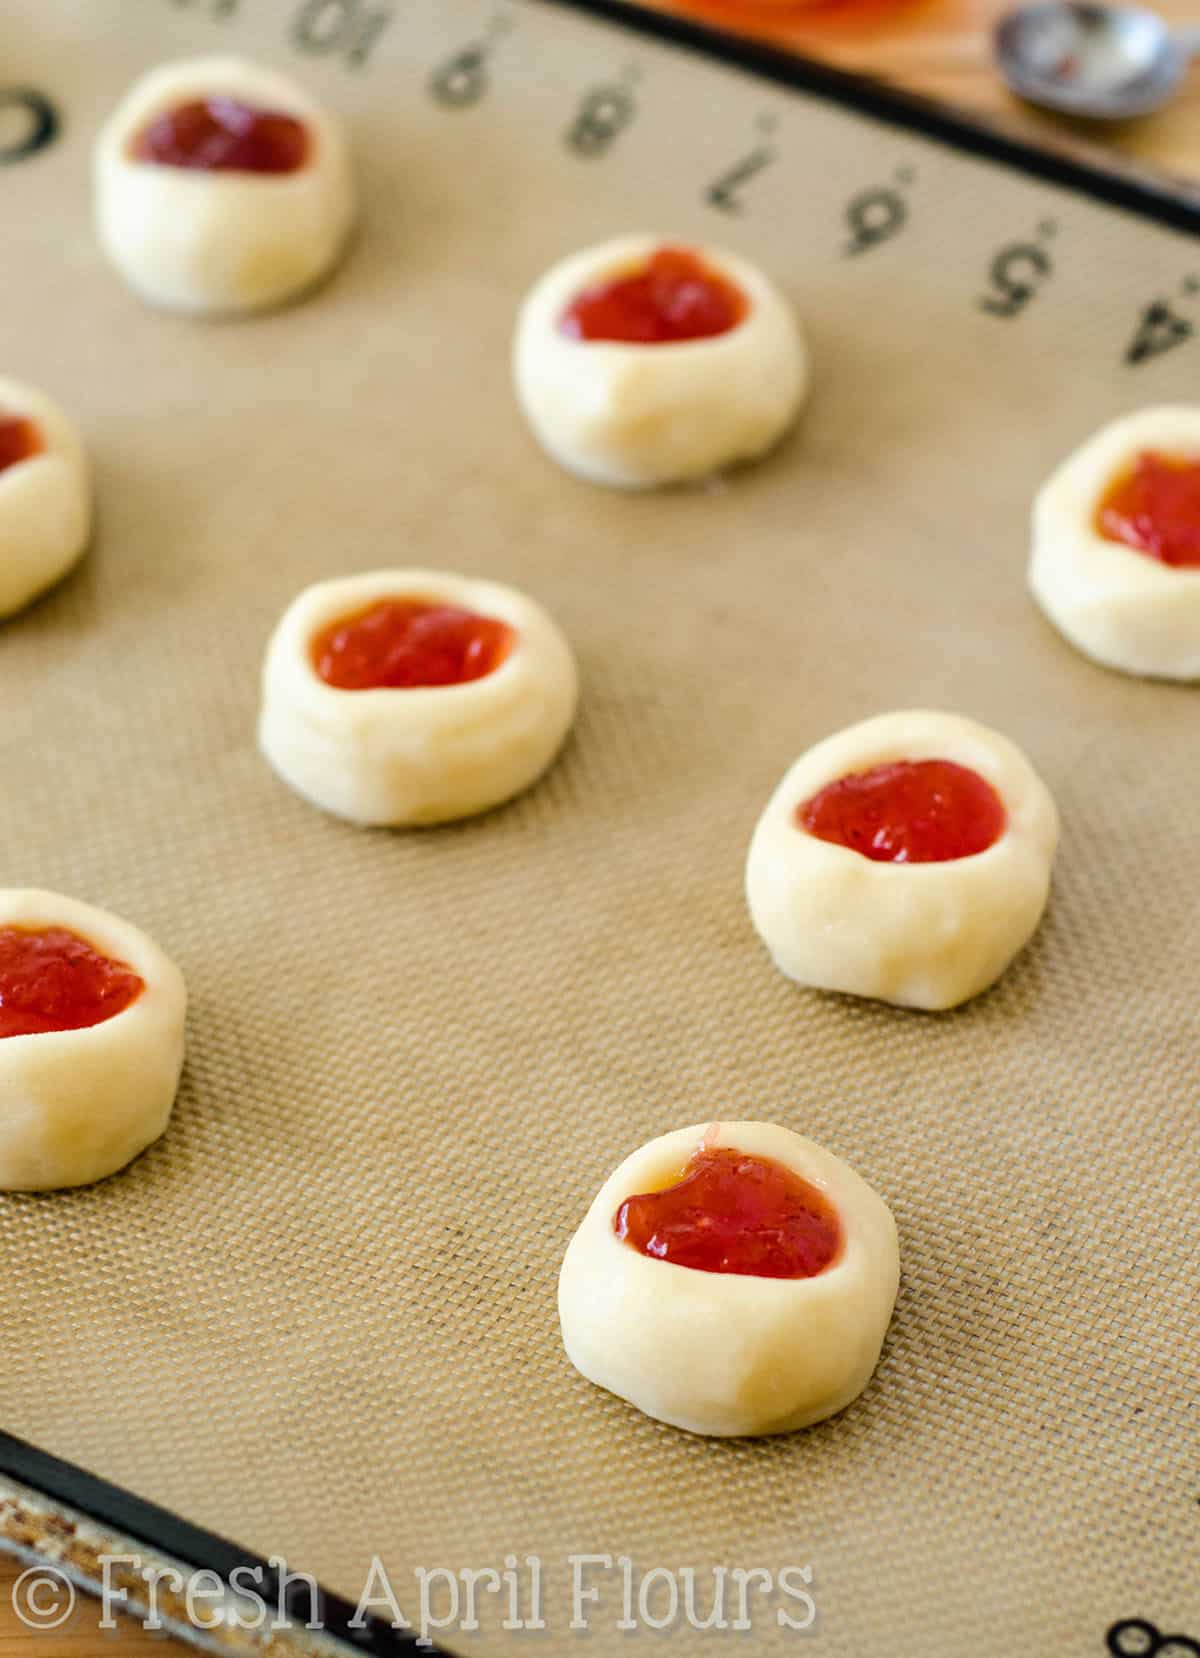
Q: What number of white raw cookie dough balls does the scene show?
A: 8